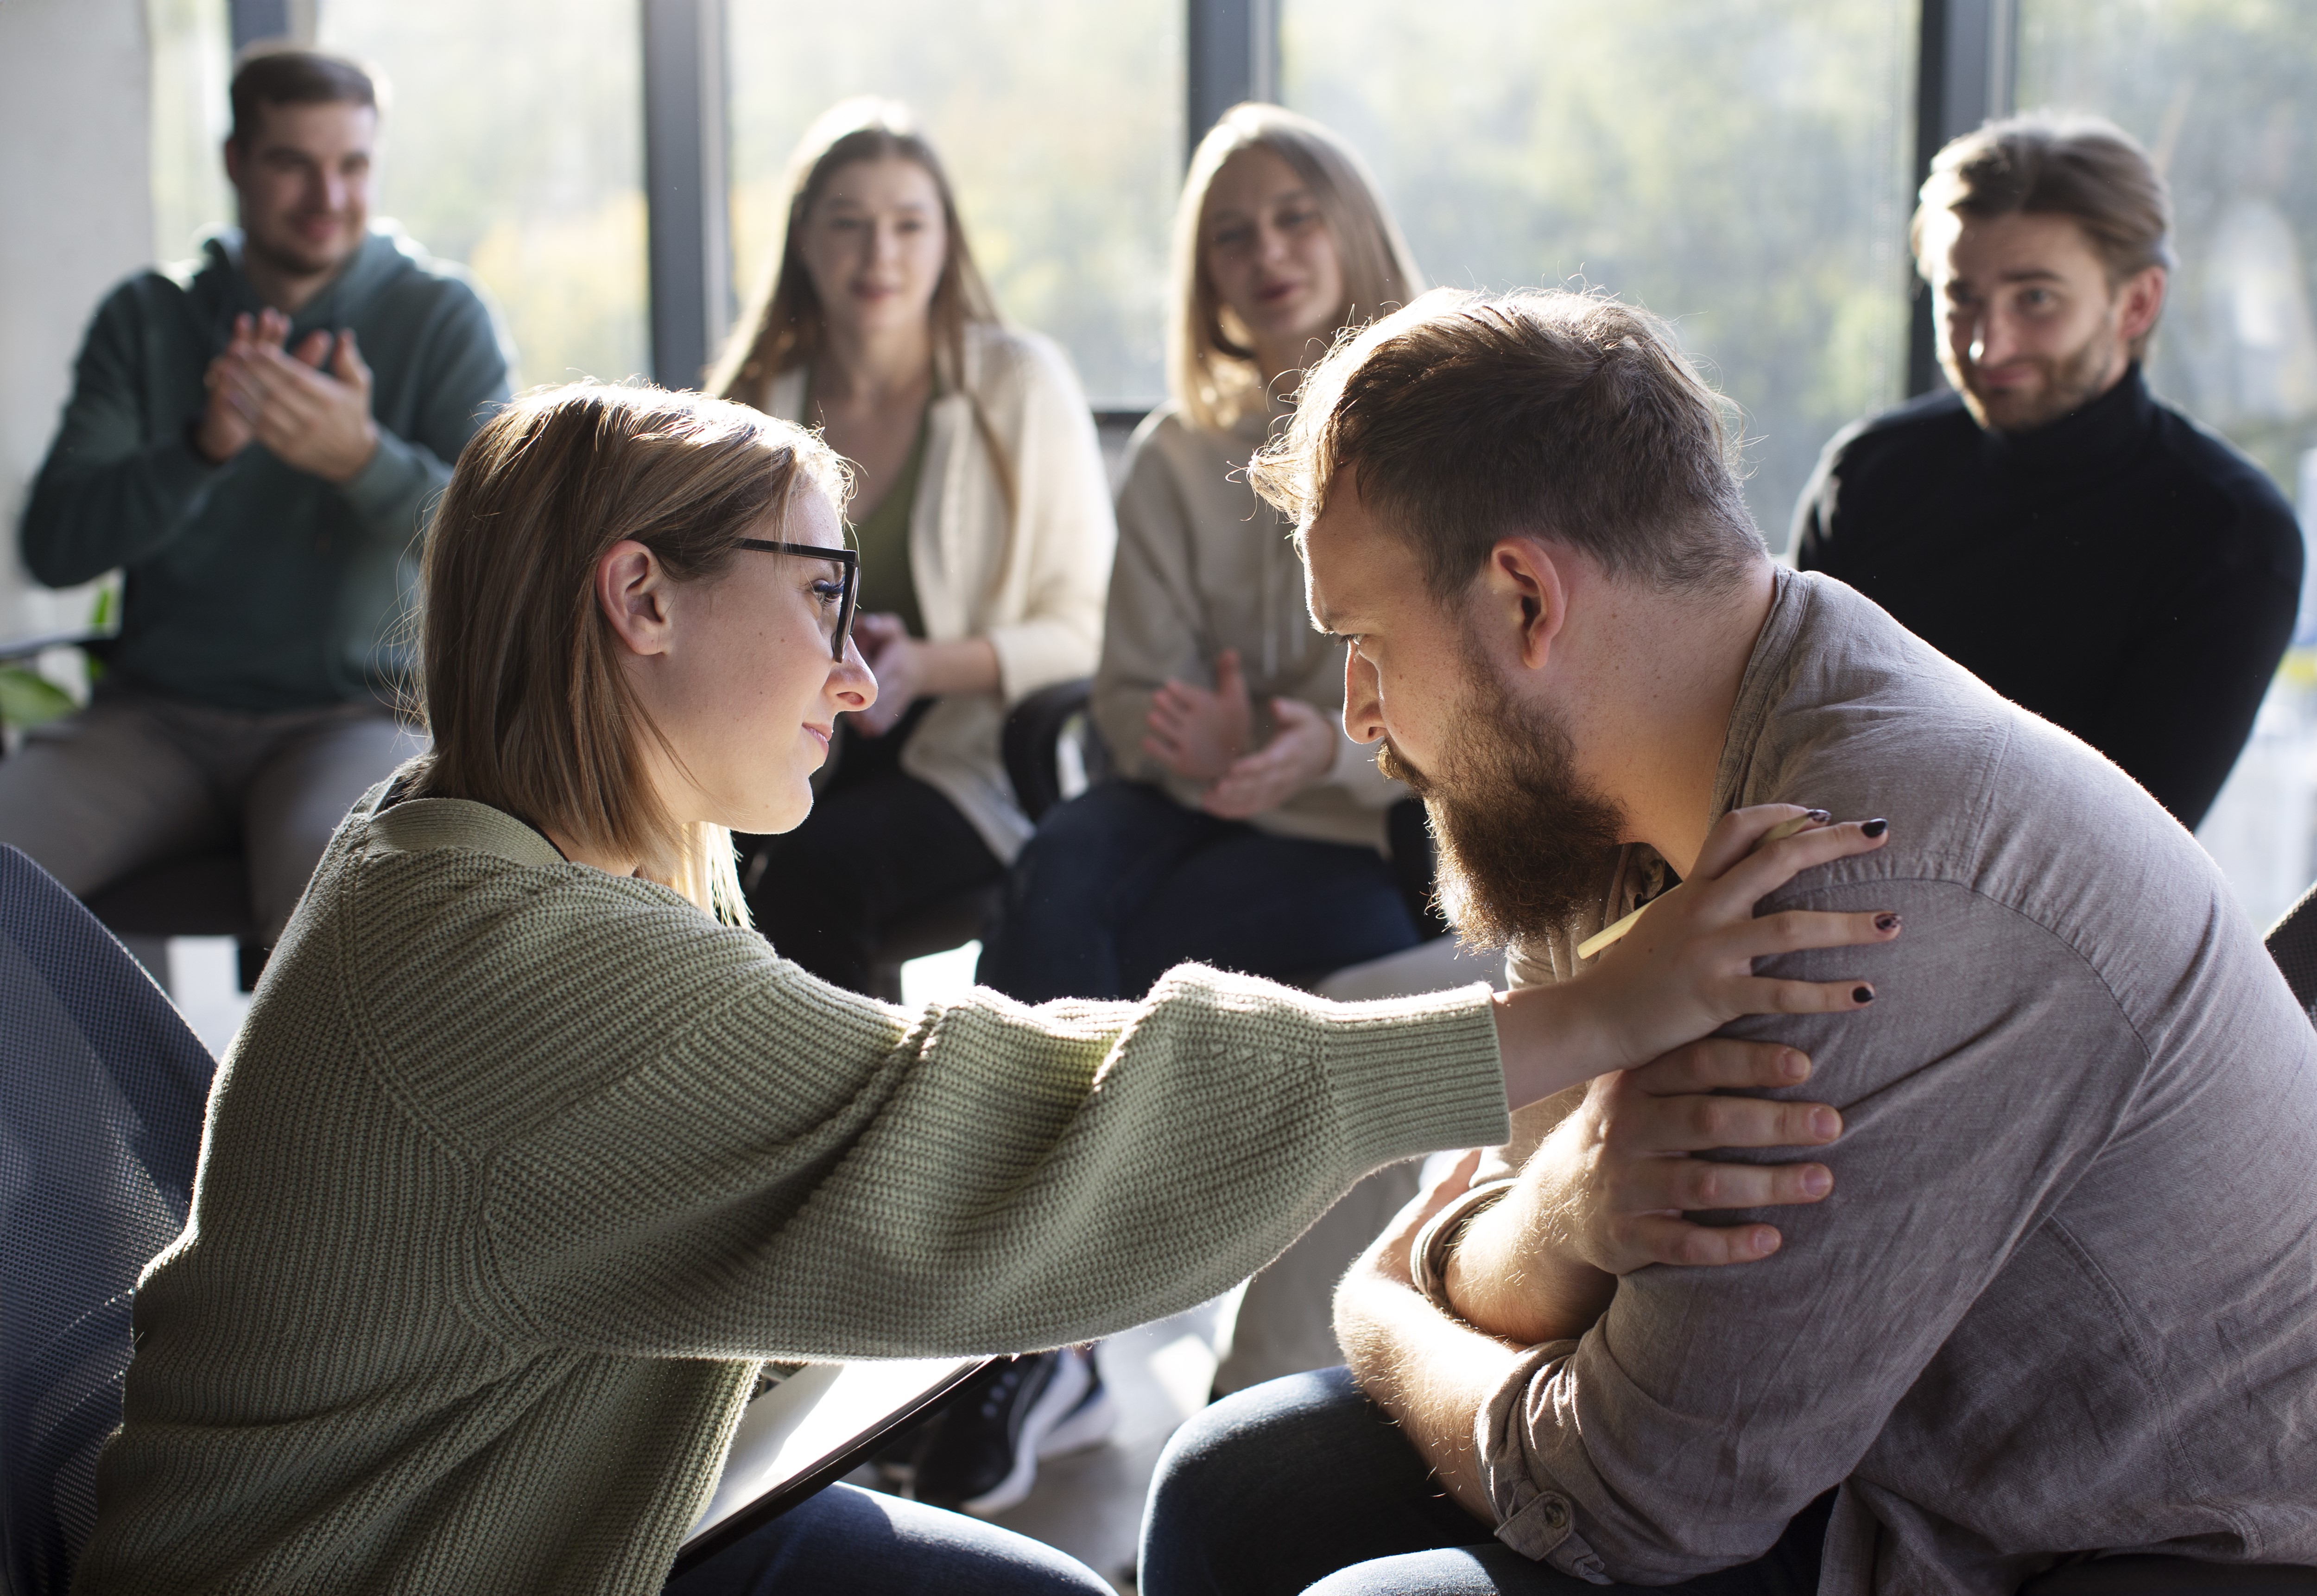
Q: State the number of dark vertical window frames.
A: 4